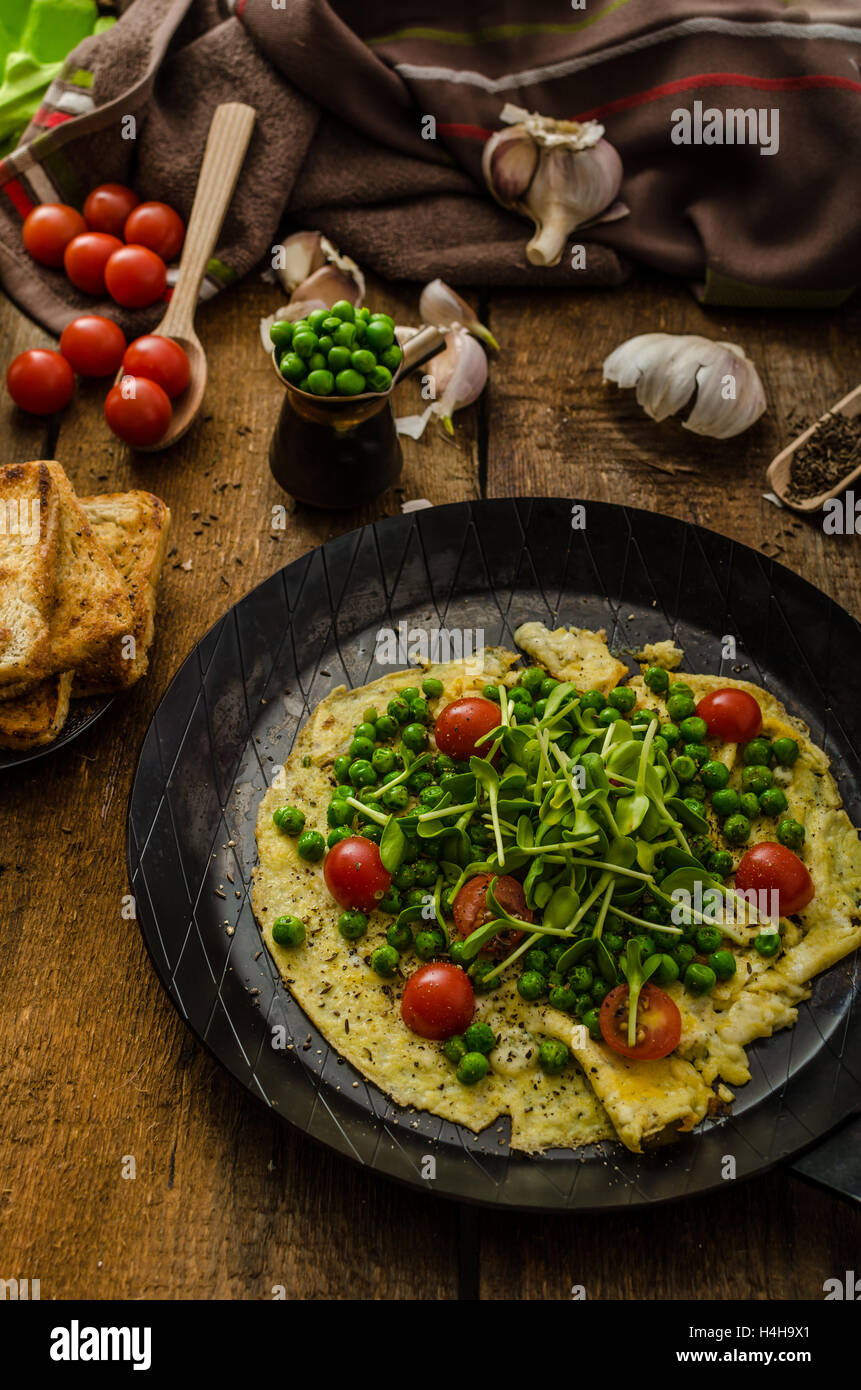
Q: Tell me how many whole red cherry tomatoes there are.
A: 9